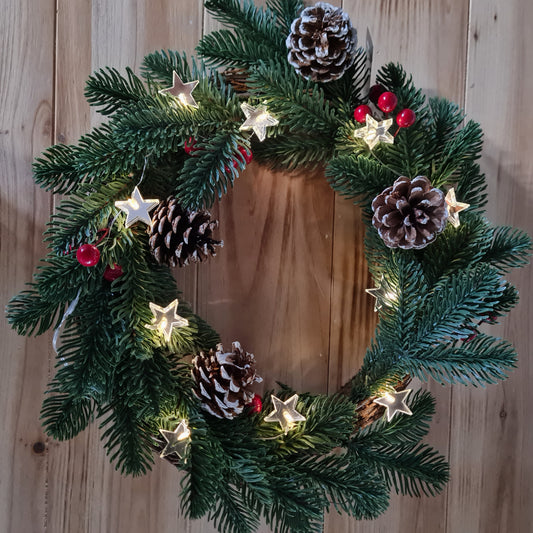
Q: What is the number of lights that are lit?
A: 10